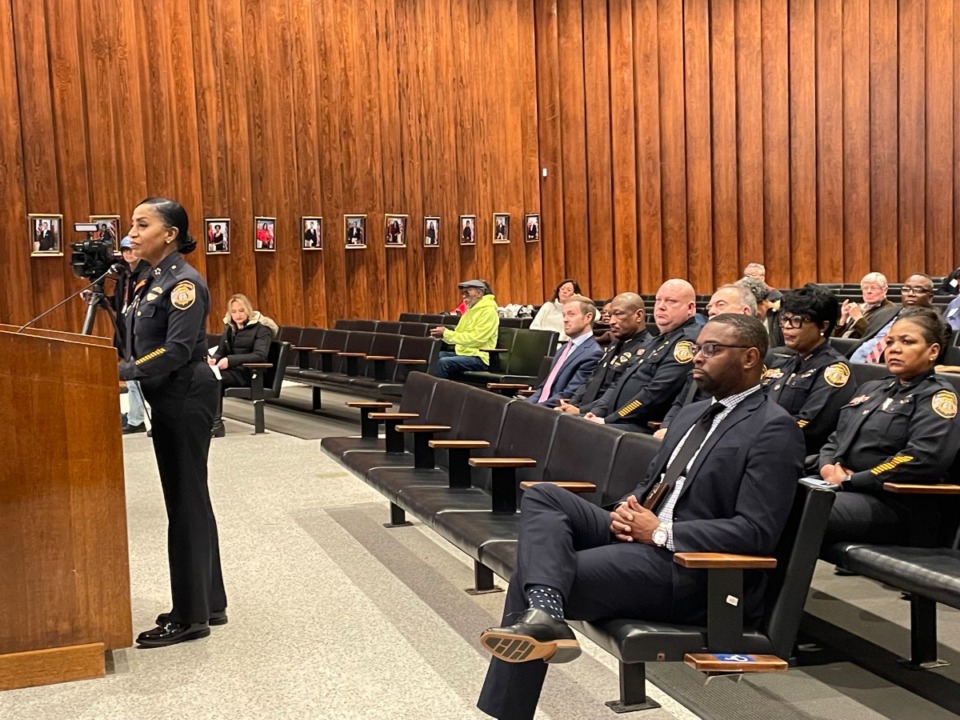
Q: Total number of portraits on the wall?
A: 11